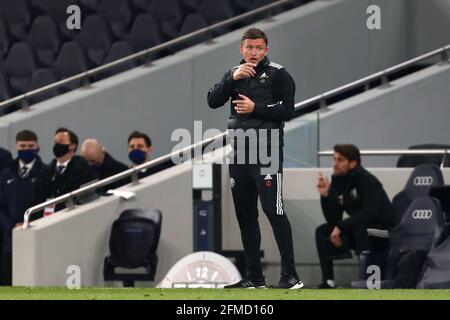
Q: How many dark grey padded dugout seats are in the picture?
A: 2